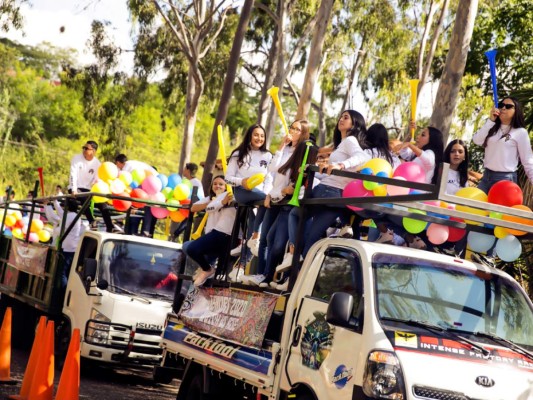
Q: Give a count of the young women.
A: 9